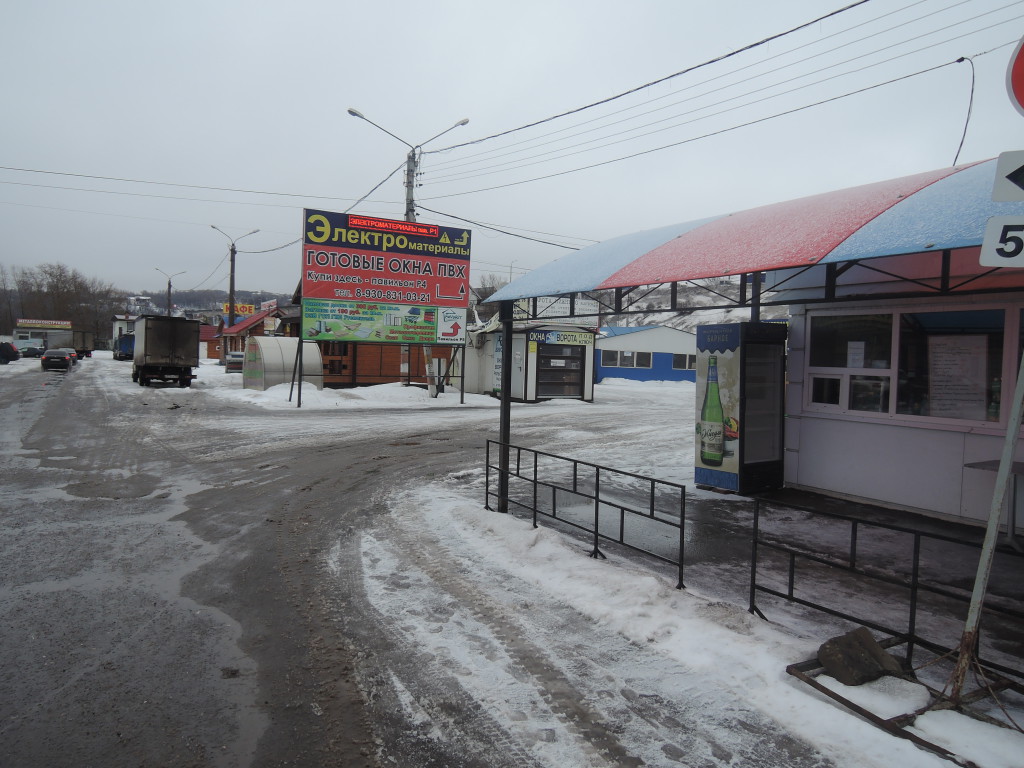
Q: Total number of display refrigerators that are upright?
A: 1